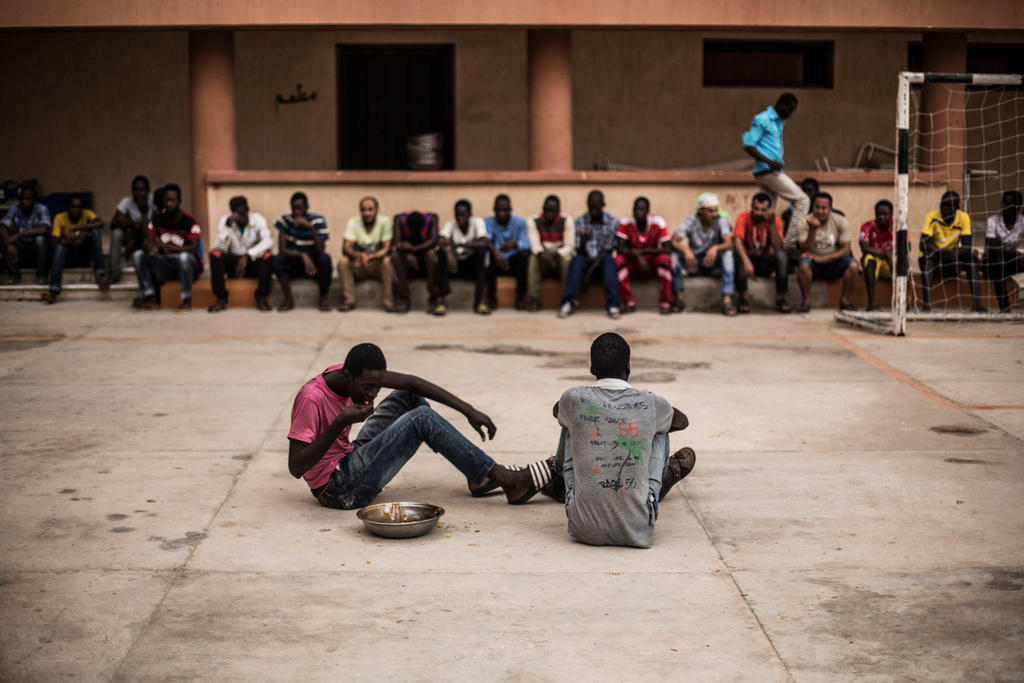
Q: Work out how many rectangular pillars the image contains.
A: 0